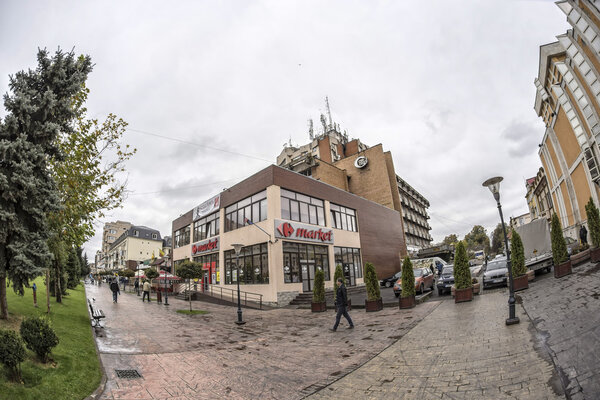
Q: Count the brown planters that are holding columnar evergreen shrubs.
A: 8